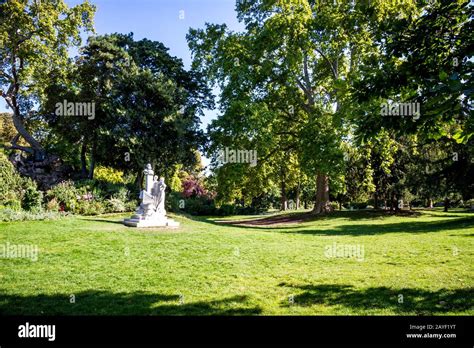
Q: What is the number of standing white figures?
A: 2